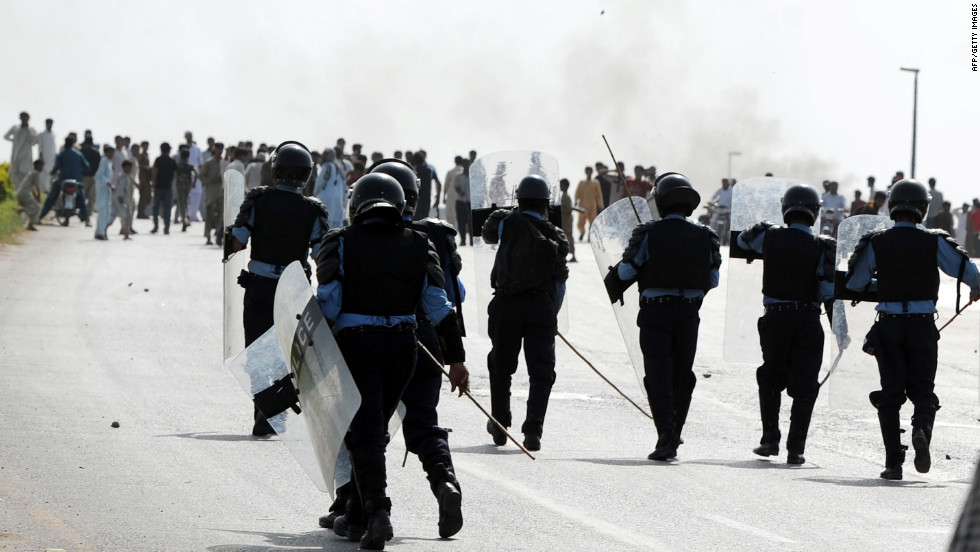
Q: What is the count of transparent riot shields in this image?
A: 7